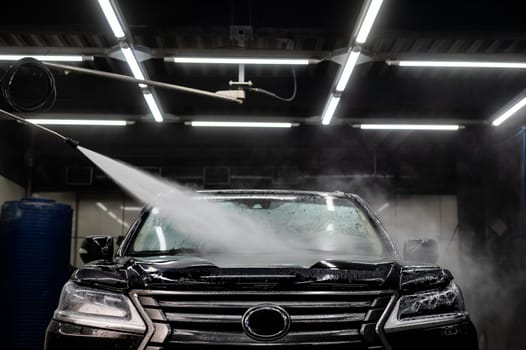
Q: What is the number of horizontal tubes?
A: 6